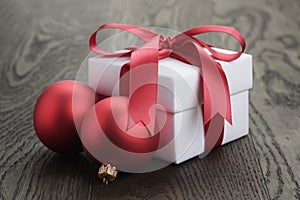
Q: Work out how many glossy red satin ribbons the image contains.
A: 1